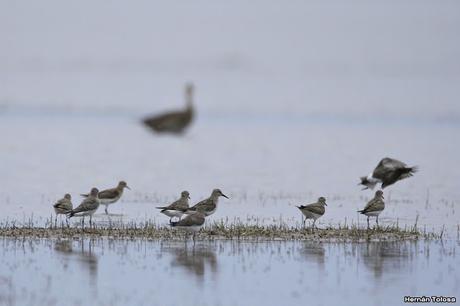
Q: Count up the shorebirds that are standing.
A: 8